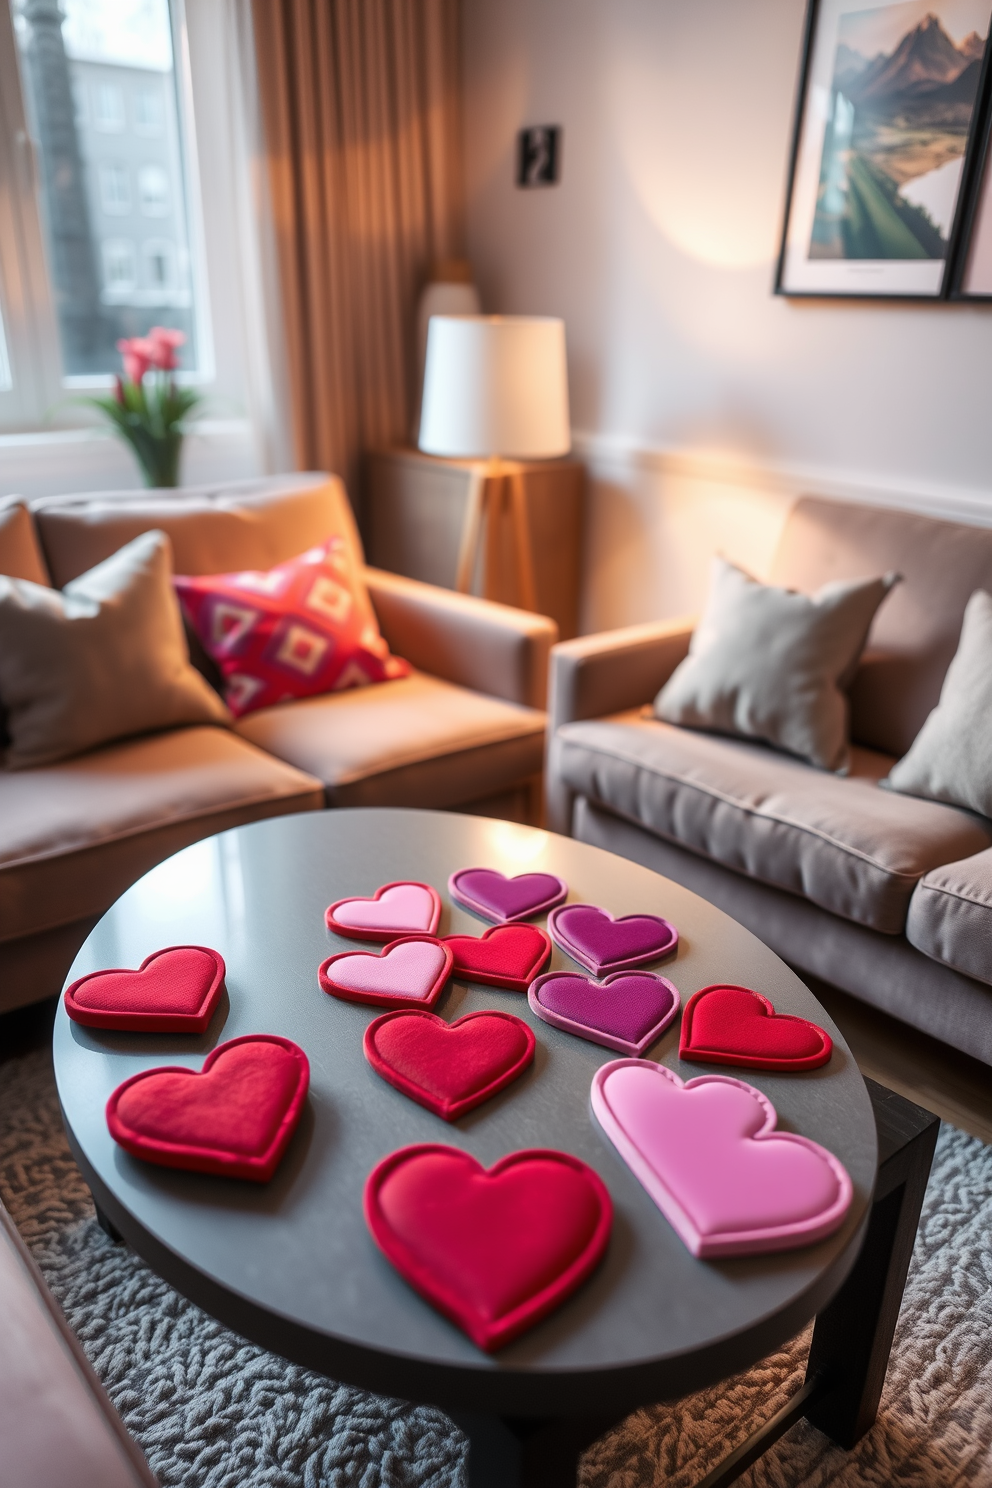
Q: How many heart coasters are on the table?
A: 12